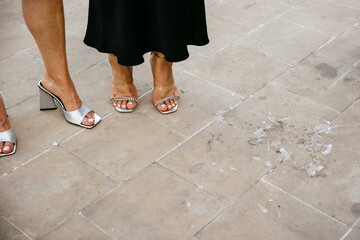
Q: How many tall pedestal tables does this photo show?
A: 0